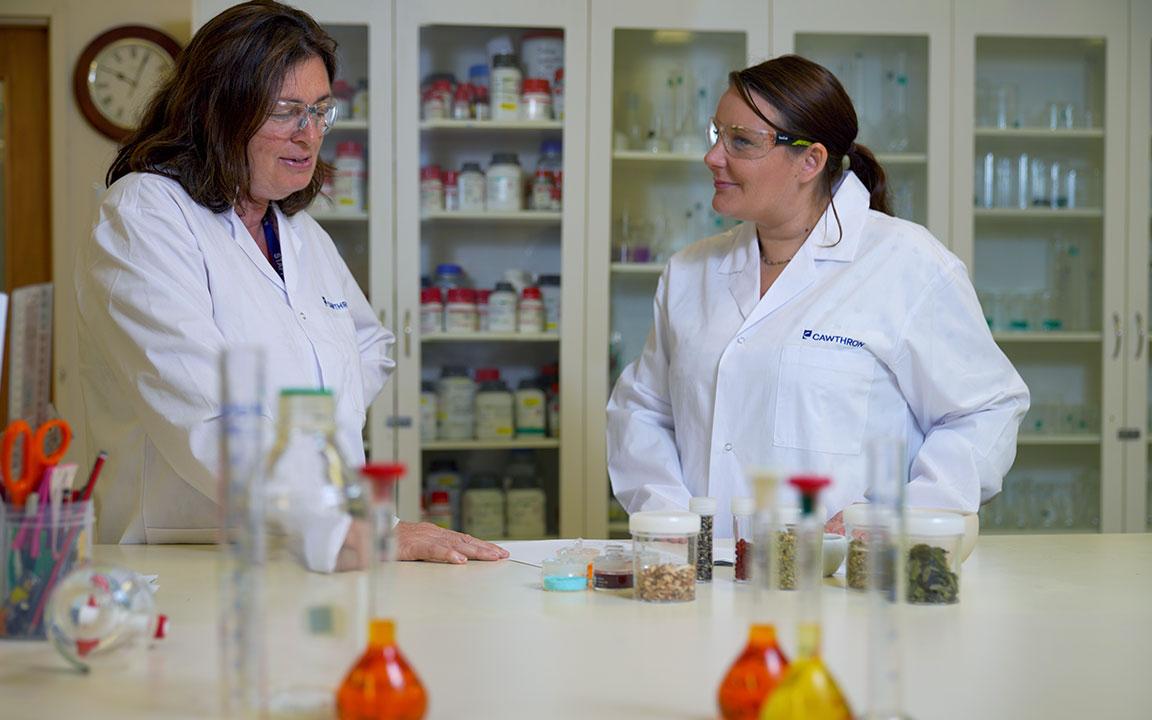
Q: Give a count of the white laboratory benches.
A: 1